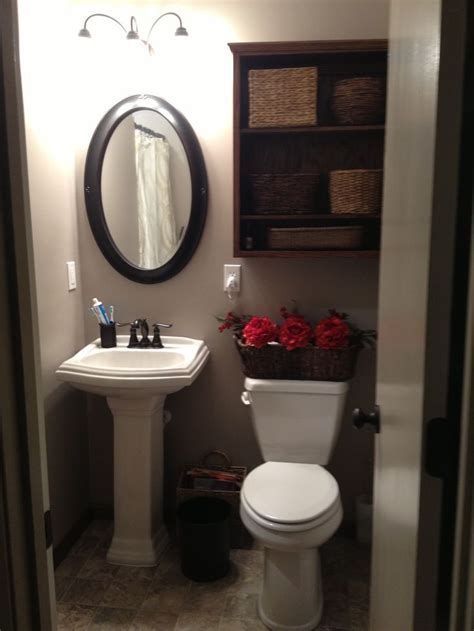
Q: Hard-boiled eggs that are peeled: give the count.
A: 0